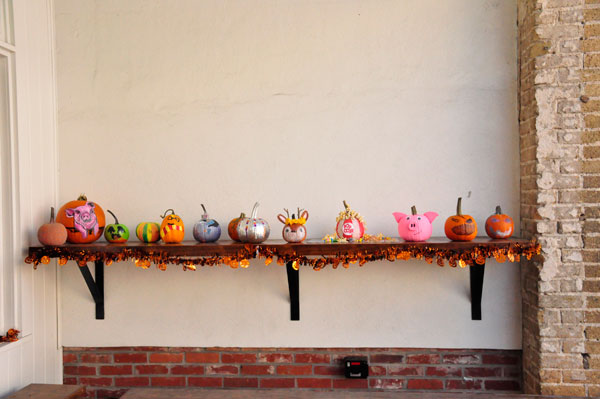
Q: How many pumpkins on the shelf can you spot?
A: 13